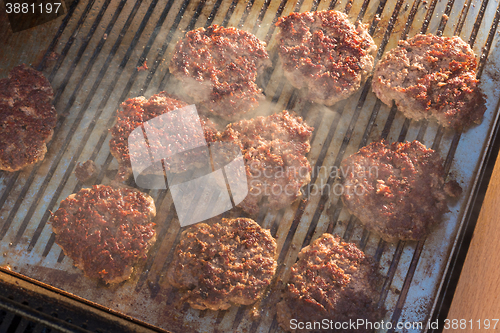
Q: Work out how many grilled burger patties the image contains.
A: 10